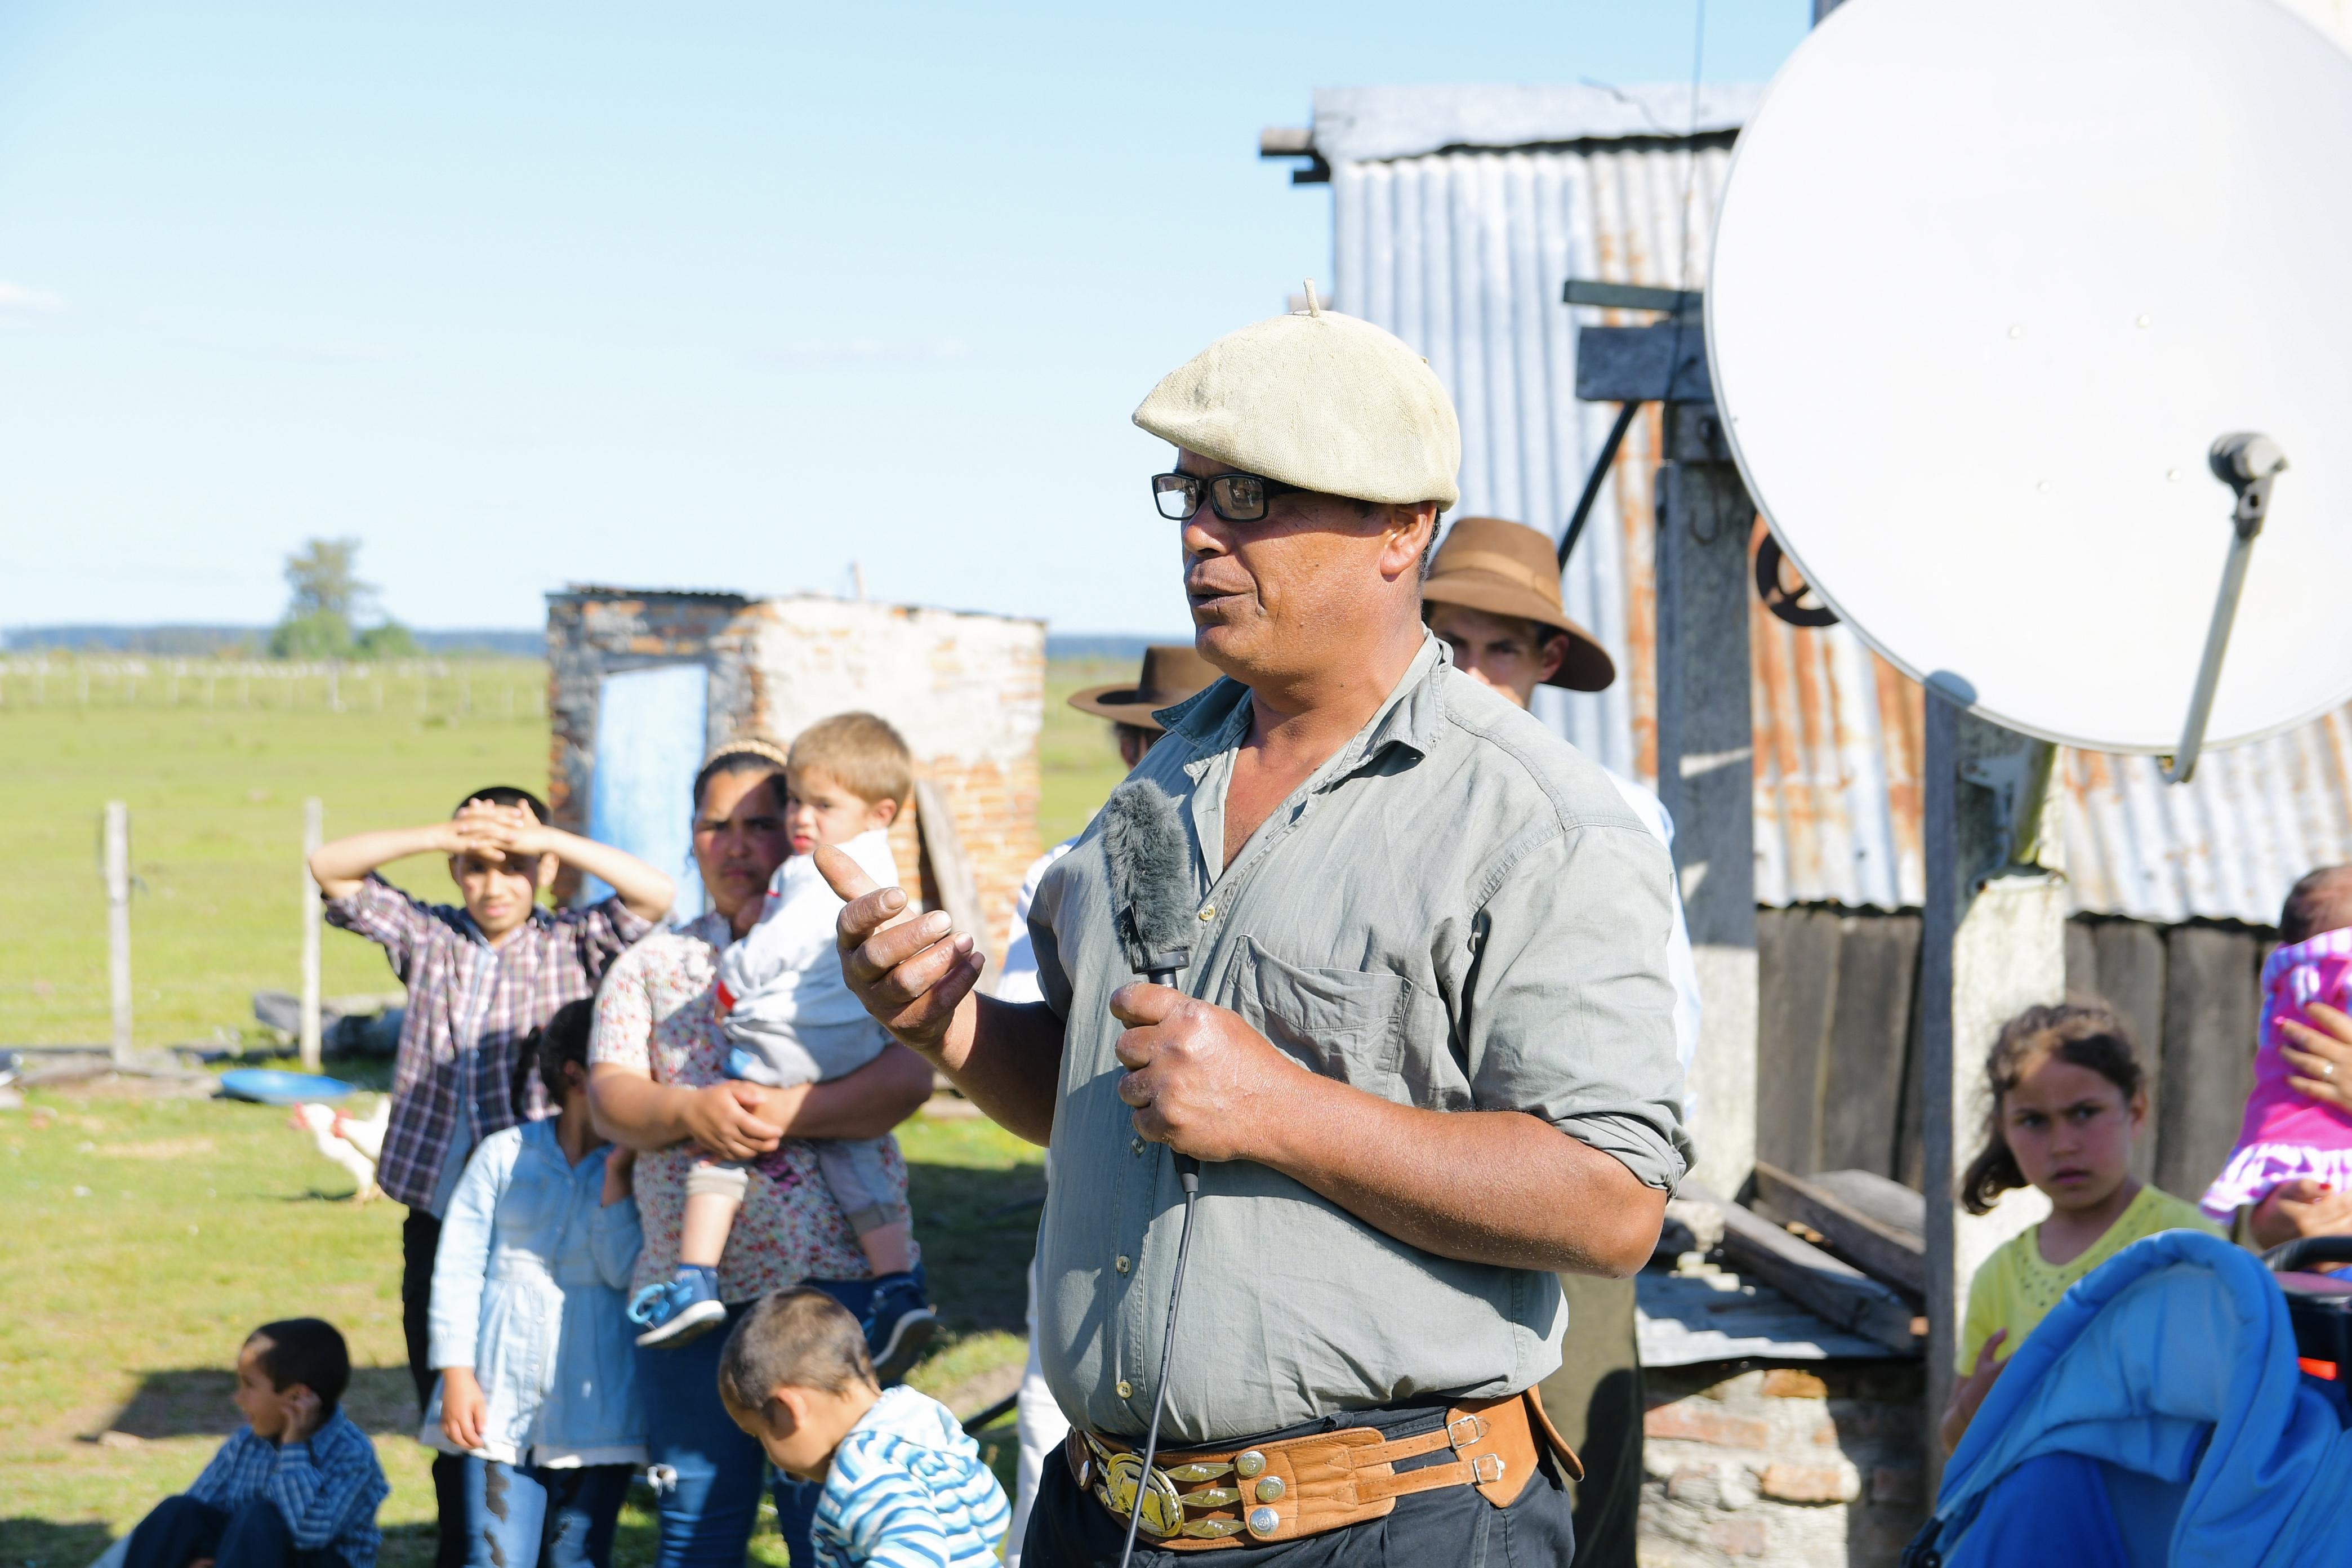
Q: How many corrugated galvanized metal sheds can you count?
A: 1